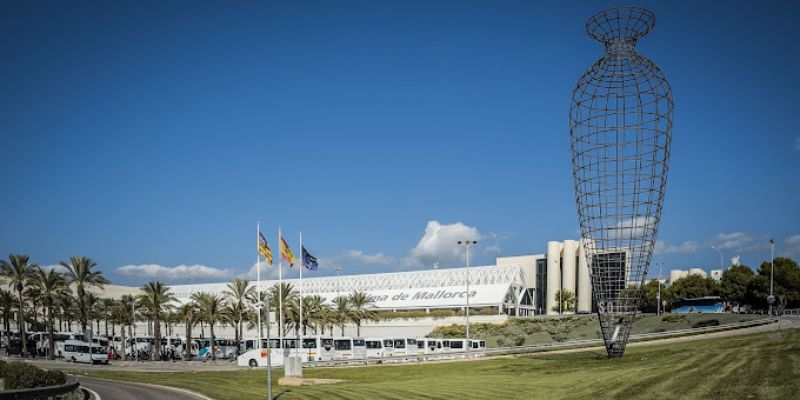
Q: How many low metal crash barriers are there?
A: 2